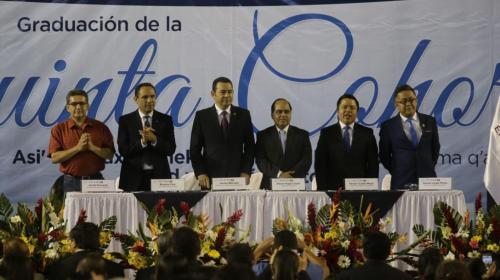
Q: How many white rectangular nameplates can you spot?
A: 6